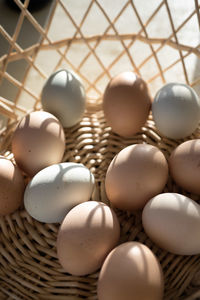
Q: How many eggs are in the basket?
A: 11